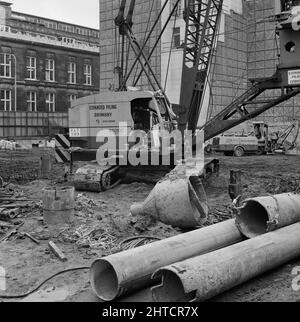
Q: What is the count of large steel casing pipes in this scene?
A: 3